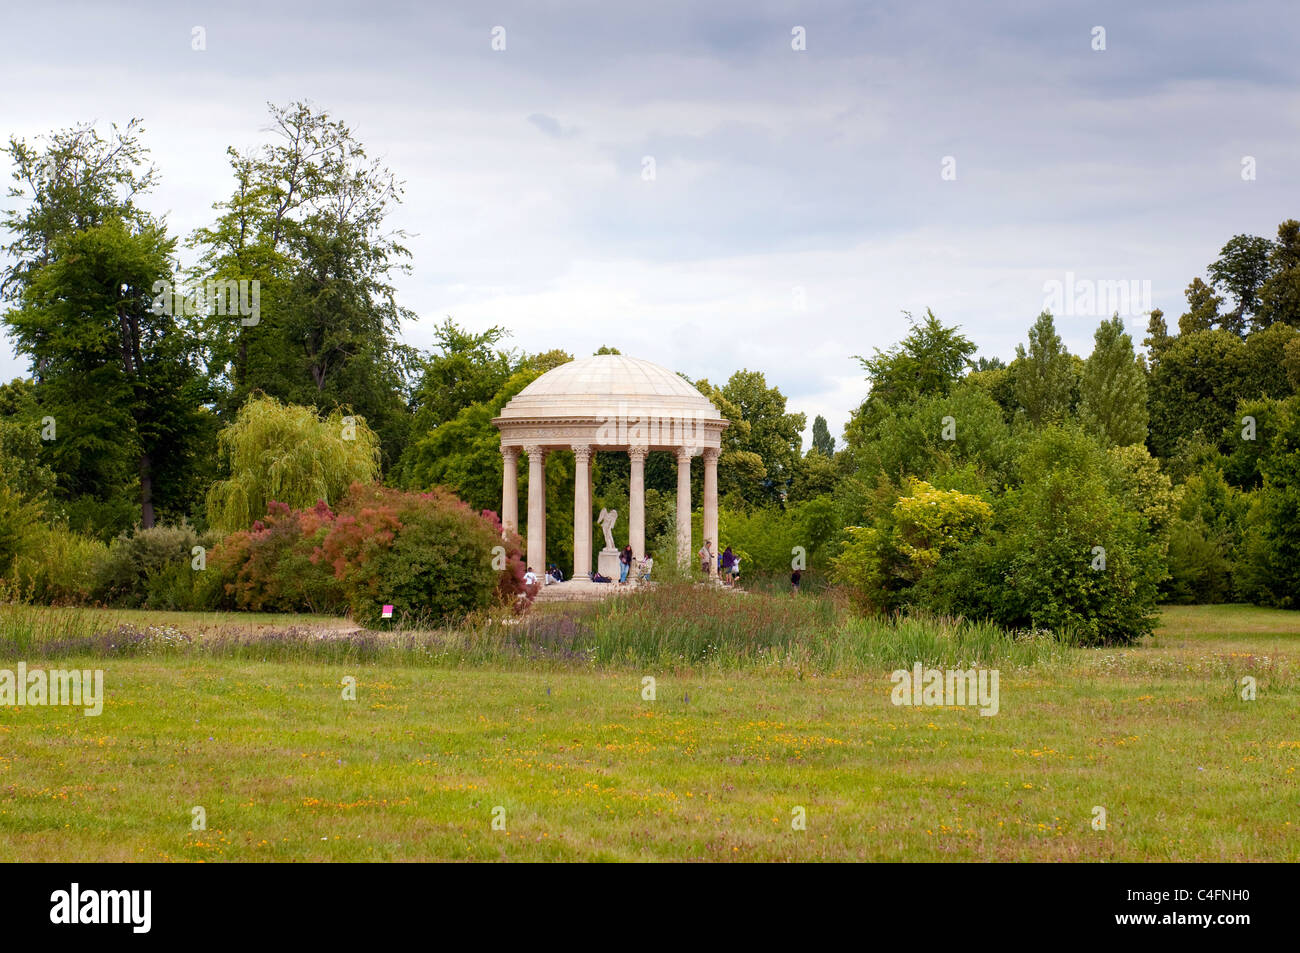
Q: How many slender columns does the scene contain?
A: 6